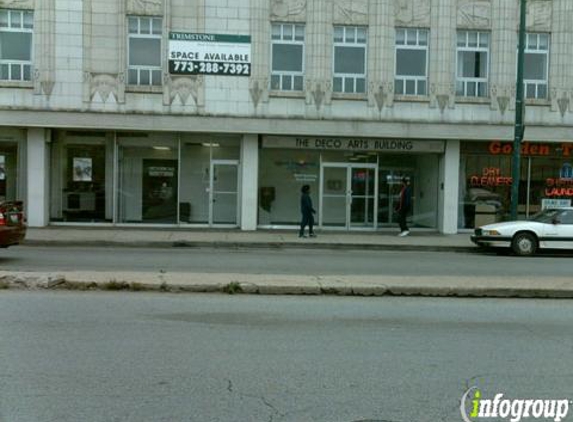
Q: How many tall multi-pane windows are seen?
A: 7